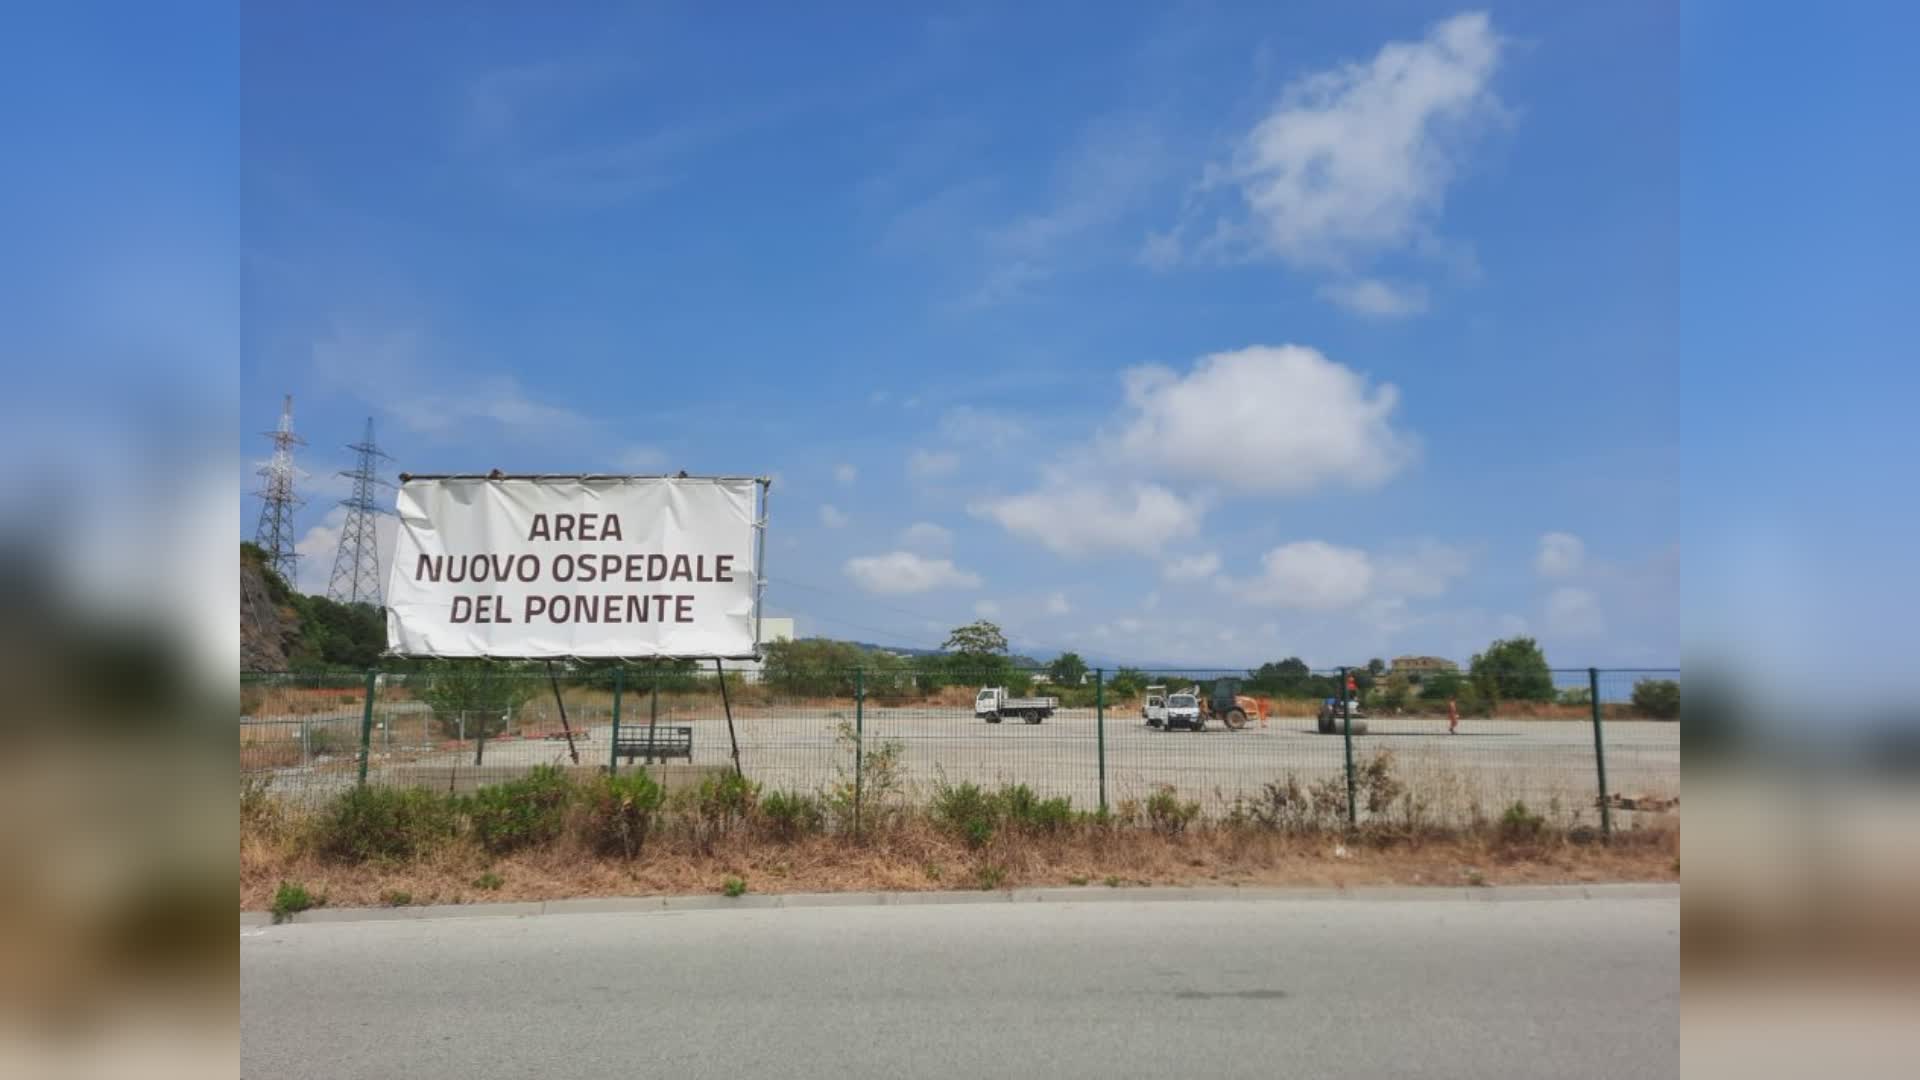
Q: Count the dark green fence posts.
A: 6